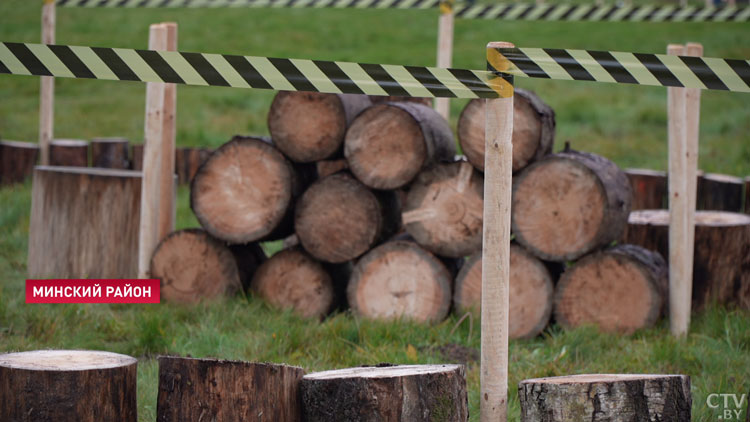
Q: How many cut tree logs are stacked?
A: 12